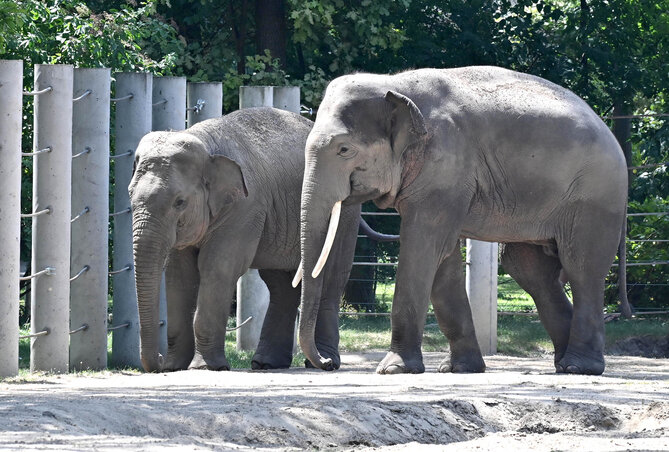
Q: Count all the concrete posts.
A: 9